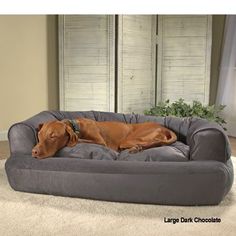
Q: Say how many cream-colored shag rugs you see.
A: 1